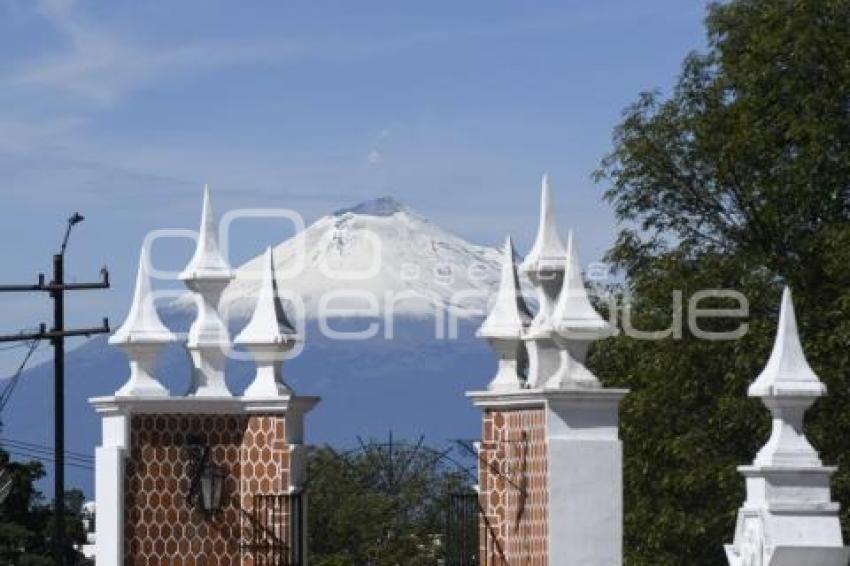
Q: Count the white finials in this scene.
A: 7